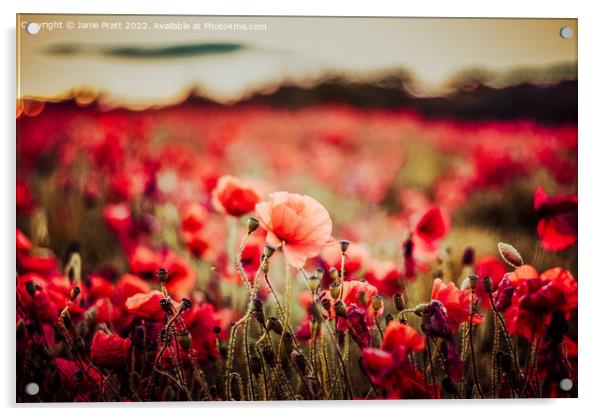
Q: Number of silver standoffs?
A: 4